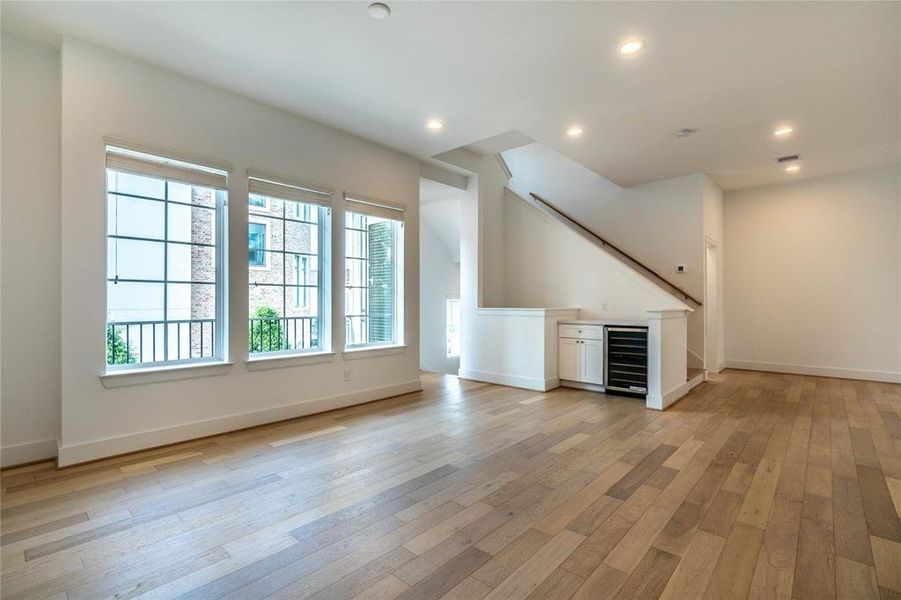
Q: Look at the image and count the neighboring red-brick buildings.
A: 1